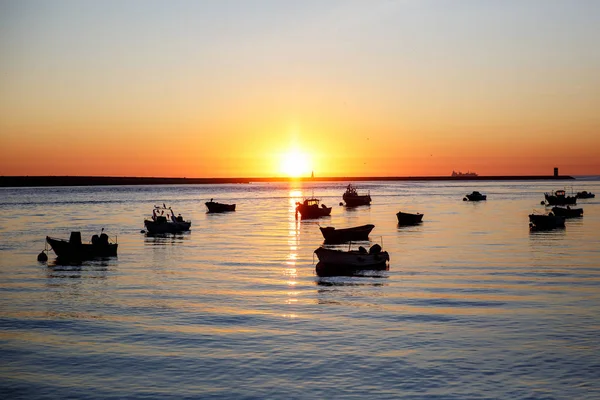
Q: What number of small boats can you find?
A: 13